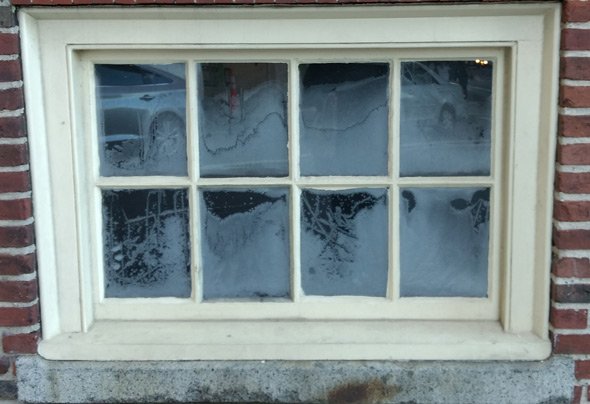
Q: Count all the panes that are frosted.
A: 8